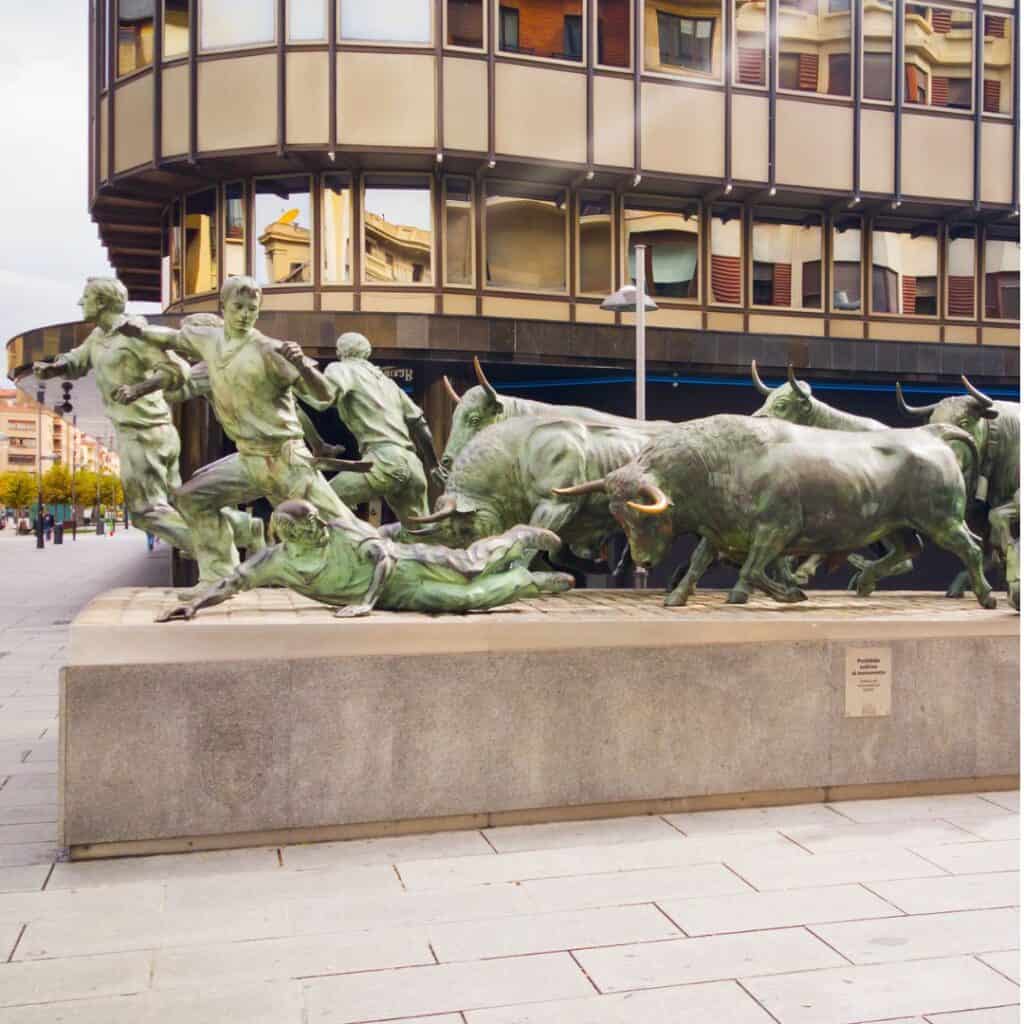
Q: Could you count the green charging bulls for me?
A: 5